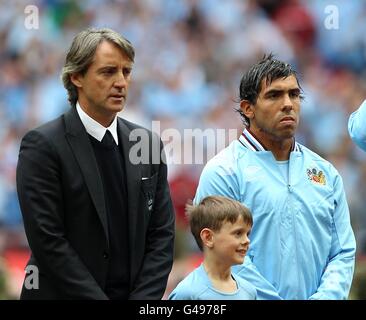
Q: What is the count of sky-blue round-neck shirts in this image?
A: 1